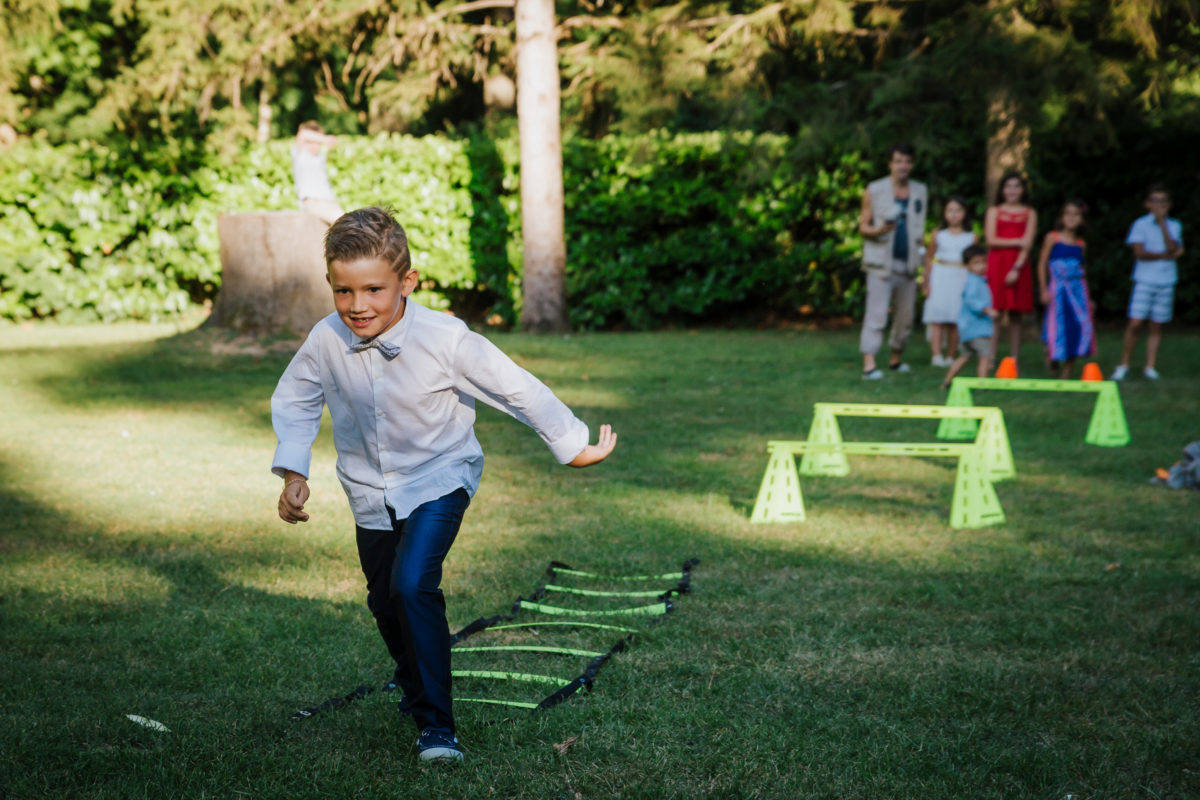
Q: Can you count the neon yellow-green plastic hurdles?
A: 3